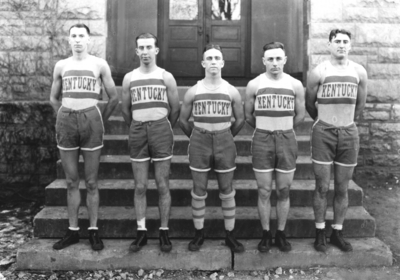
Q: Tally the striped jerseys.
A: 5